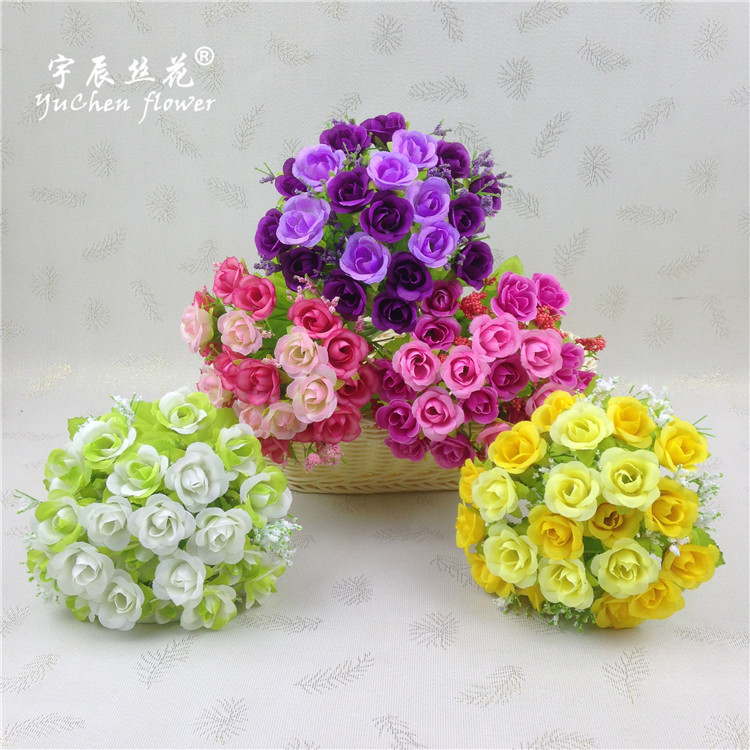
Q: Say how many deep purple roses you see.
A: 14